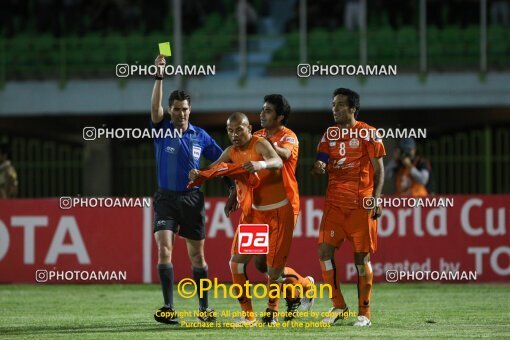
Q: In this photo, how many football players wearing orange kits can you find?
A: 3